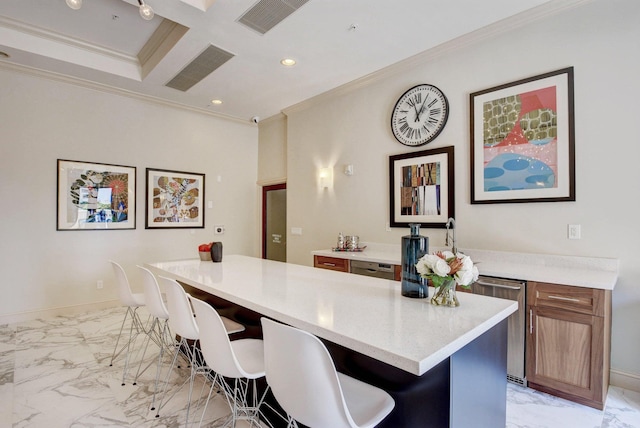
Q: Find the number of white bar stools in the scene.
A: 5